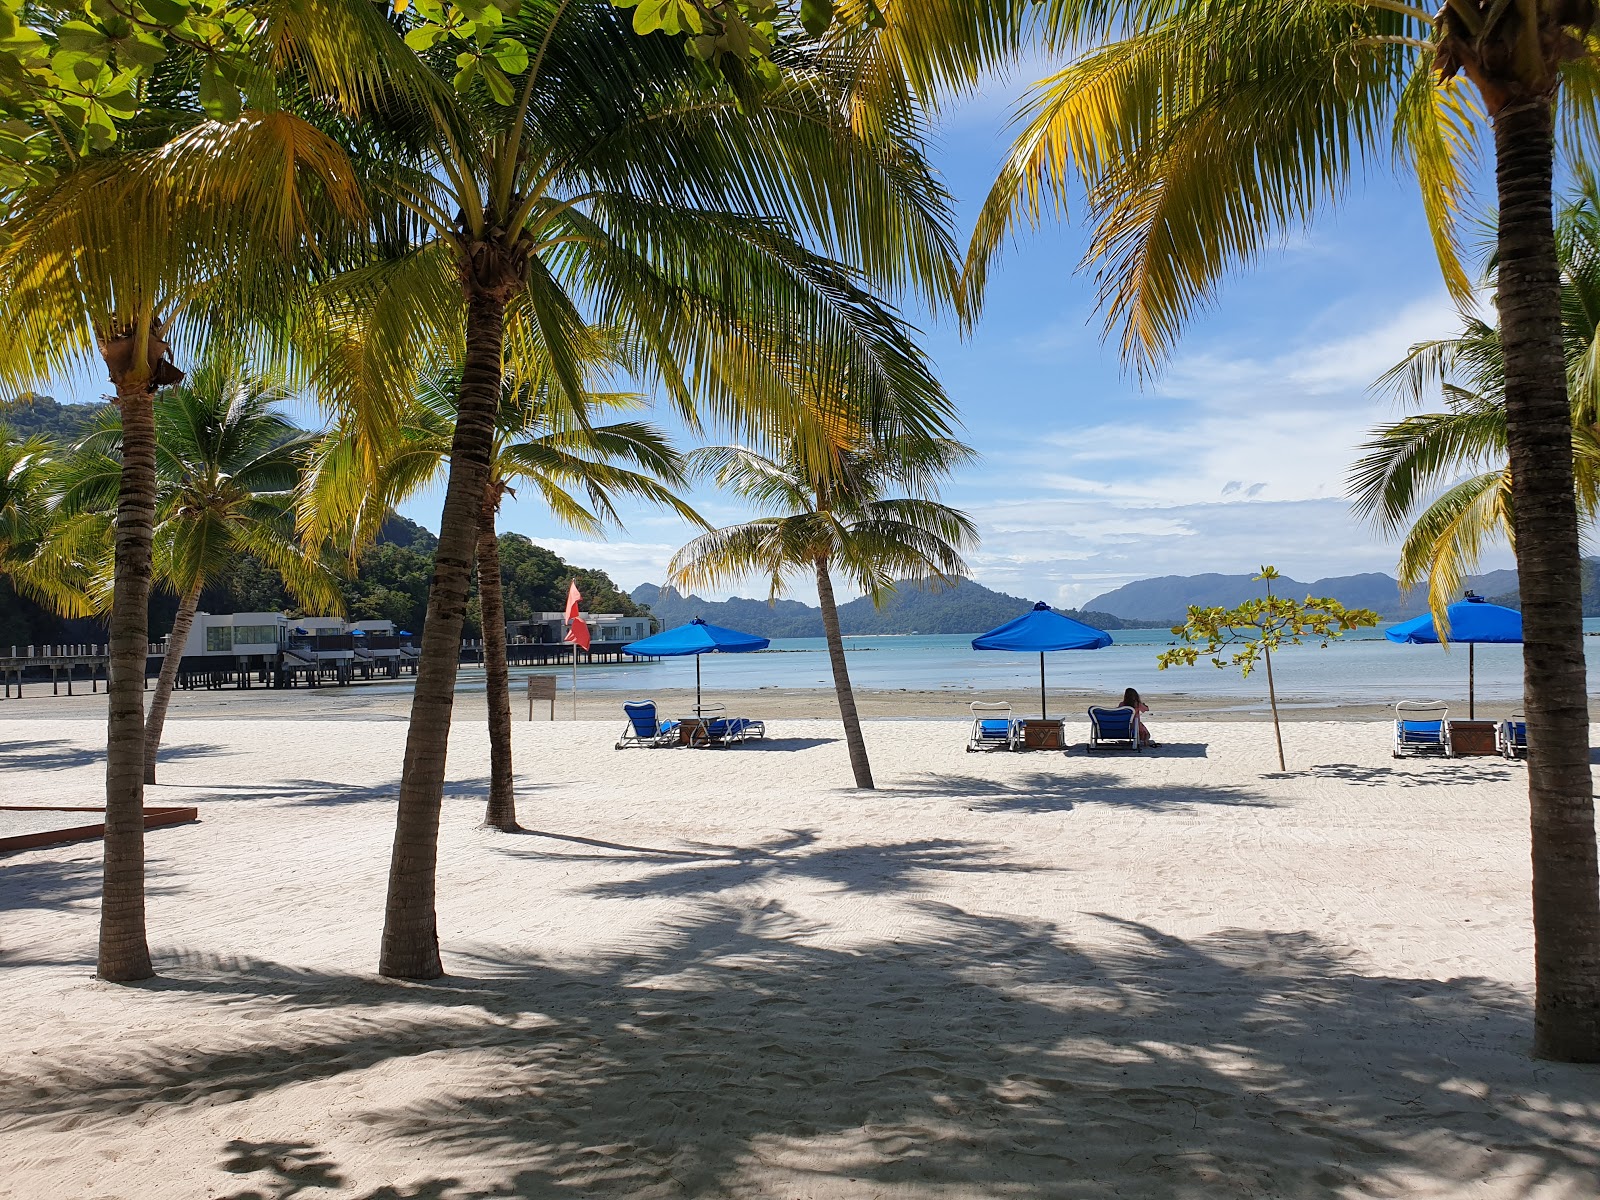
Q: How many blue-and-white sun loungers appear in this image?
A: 6